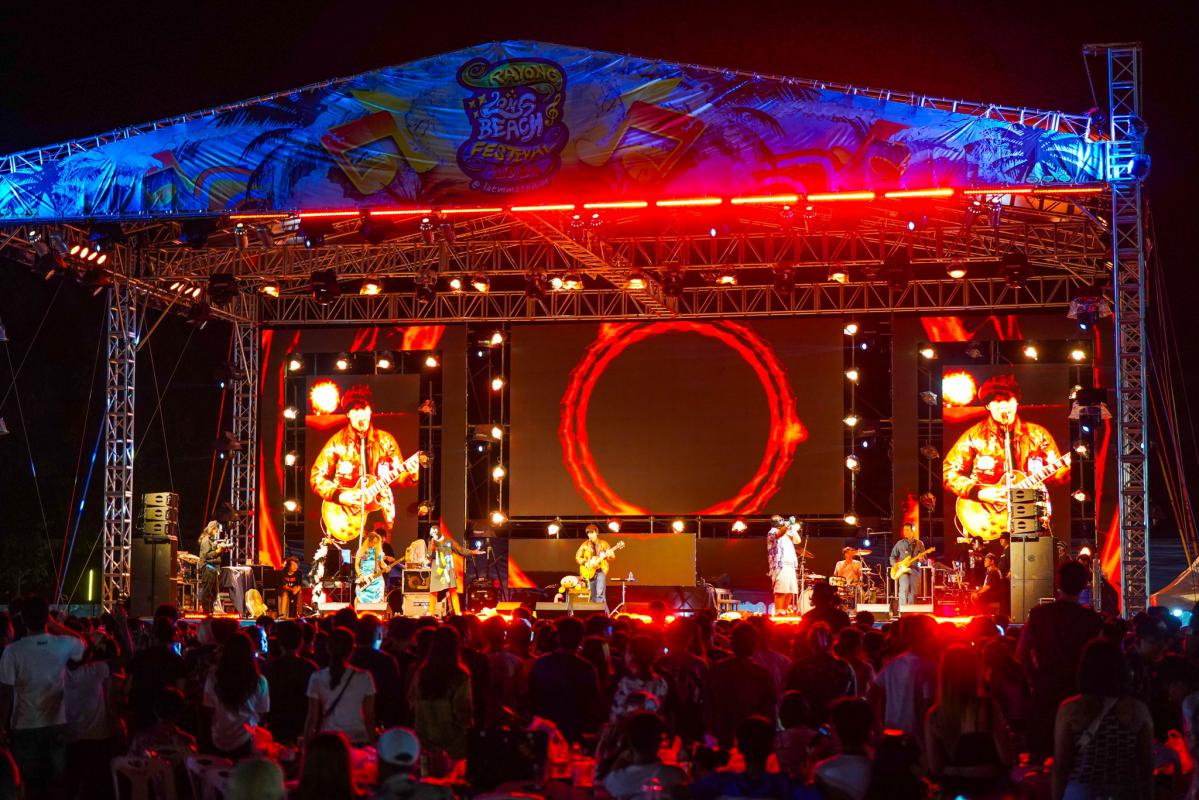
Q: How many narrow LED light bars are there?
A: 12